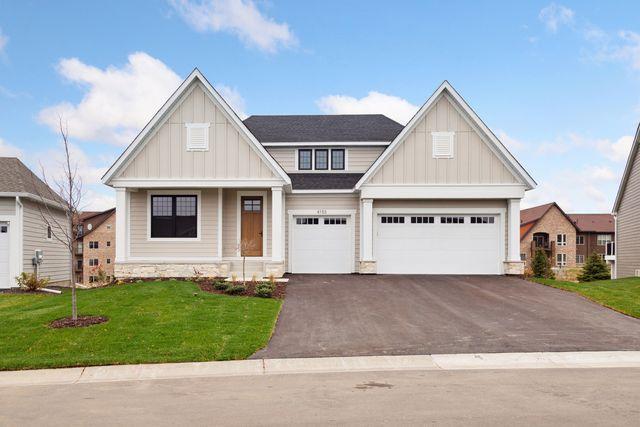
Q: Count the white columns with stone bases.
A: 4